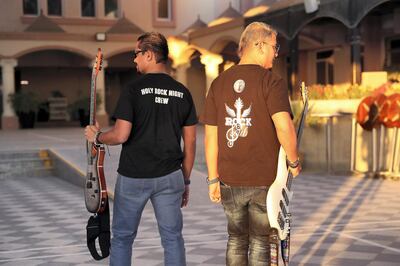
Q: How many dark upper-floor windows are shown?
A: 5